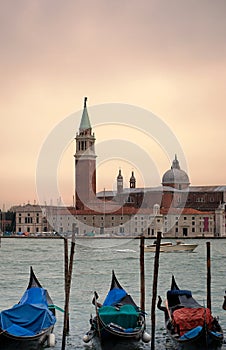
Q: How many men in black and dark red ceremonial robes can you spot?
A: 0